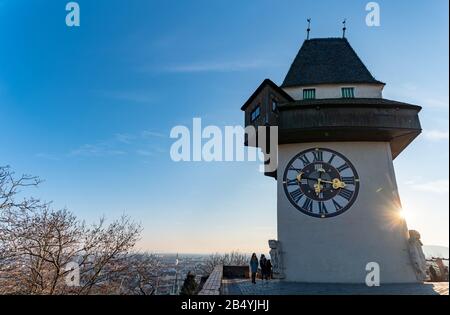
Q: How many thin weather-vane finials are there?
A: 2